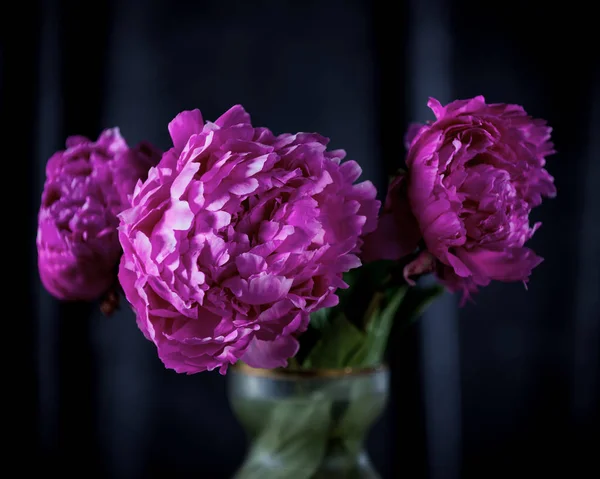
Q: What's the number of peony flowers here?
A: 3